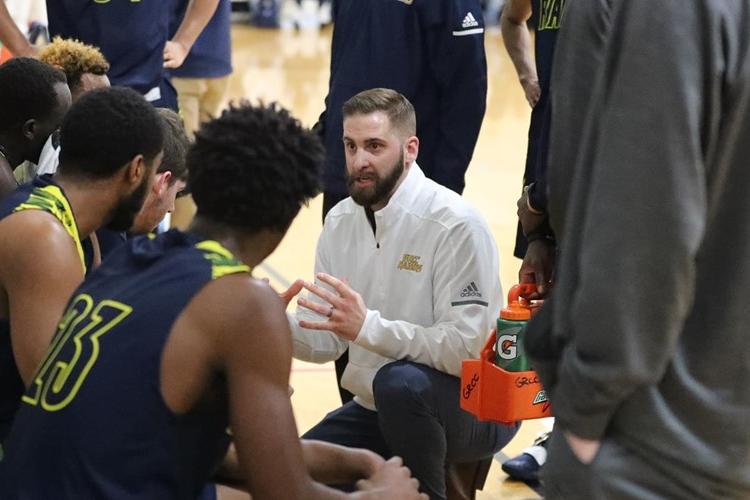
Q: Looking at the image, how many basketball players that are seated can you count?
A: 5